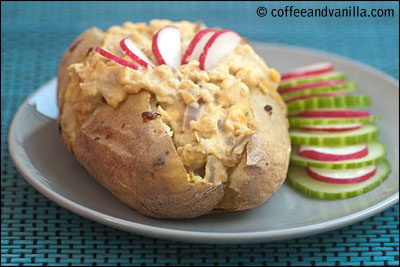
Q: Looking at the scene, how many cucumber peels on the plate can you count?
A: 7